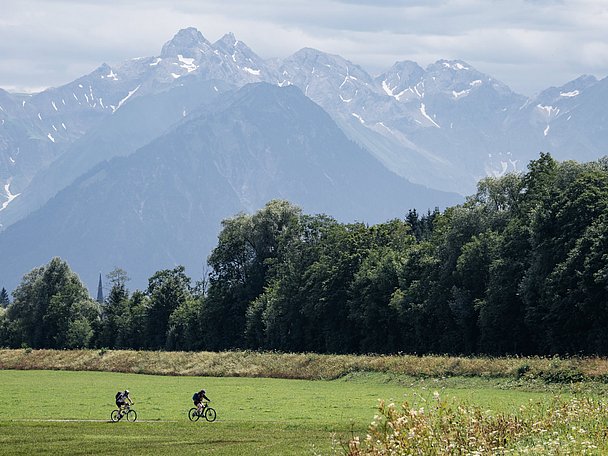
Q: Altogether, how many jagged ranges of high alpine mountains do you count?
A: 1